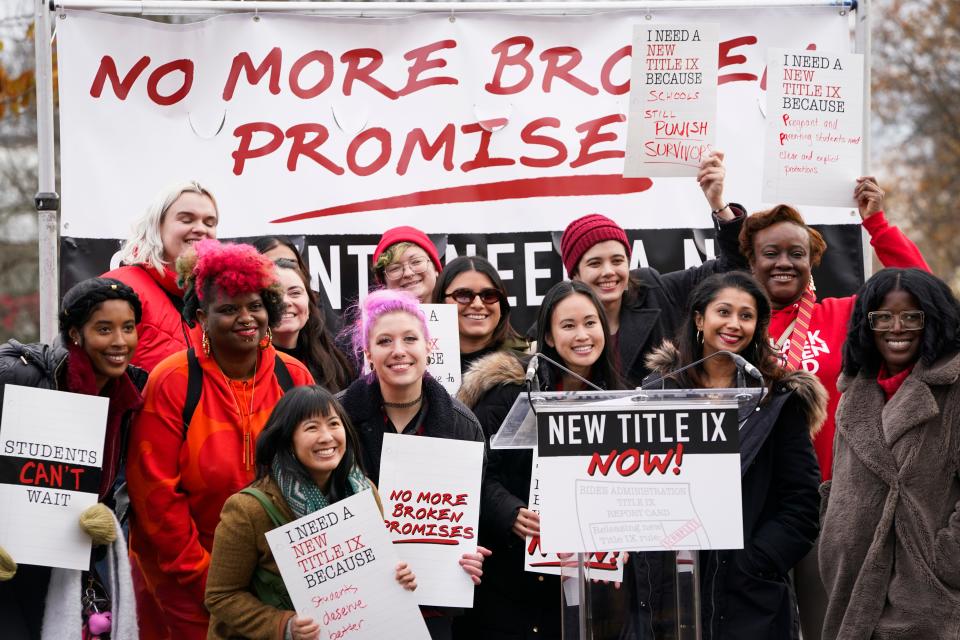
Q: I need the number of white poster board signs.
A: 8